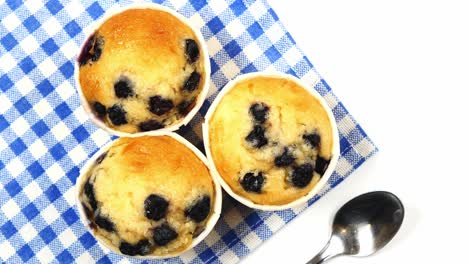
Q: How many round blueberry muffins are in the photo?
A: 3